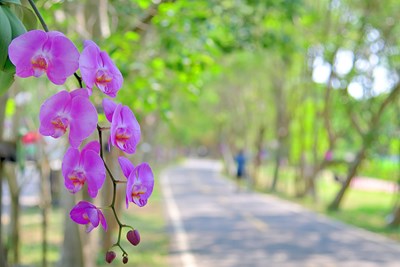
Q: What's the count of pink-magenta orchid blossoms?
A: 7